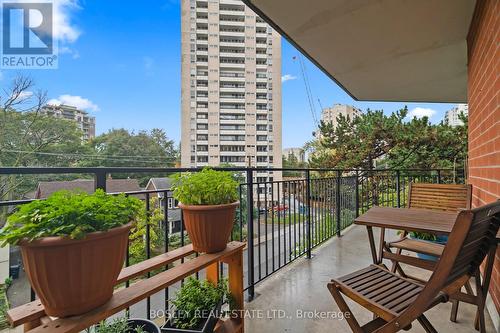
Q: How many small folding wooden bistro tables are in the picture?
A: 1